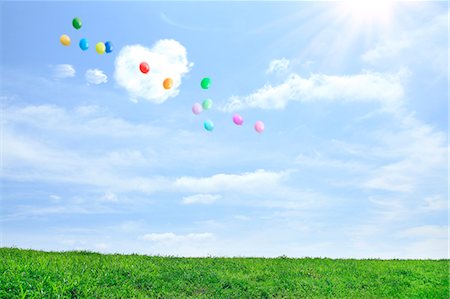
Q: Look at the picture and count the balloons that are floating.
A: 13